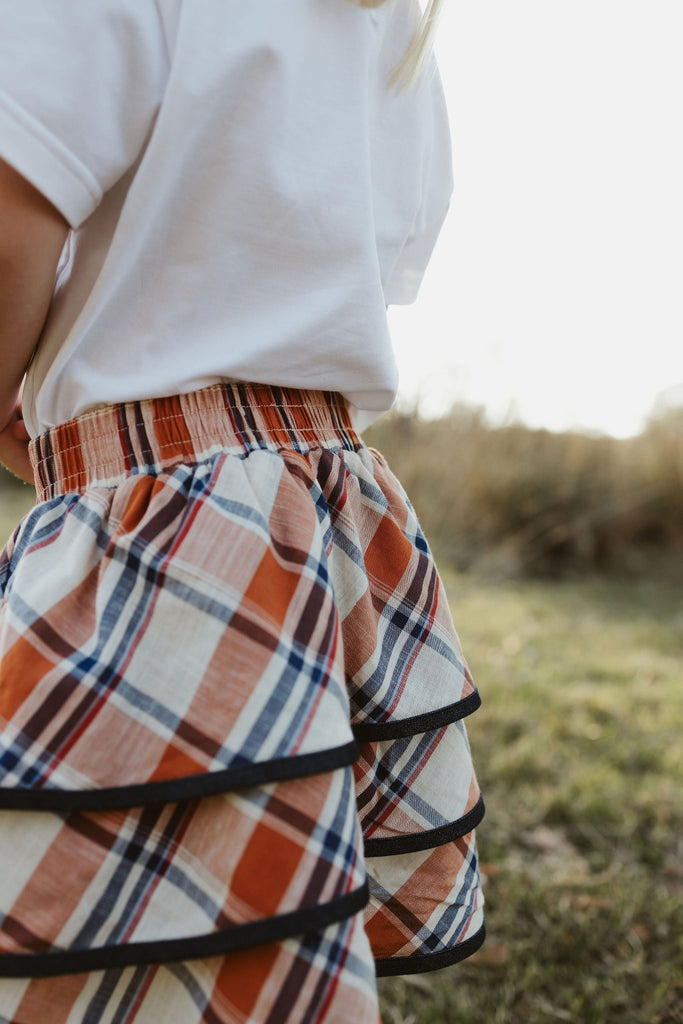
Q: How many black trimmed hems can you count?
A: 5